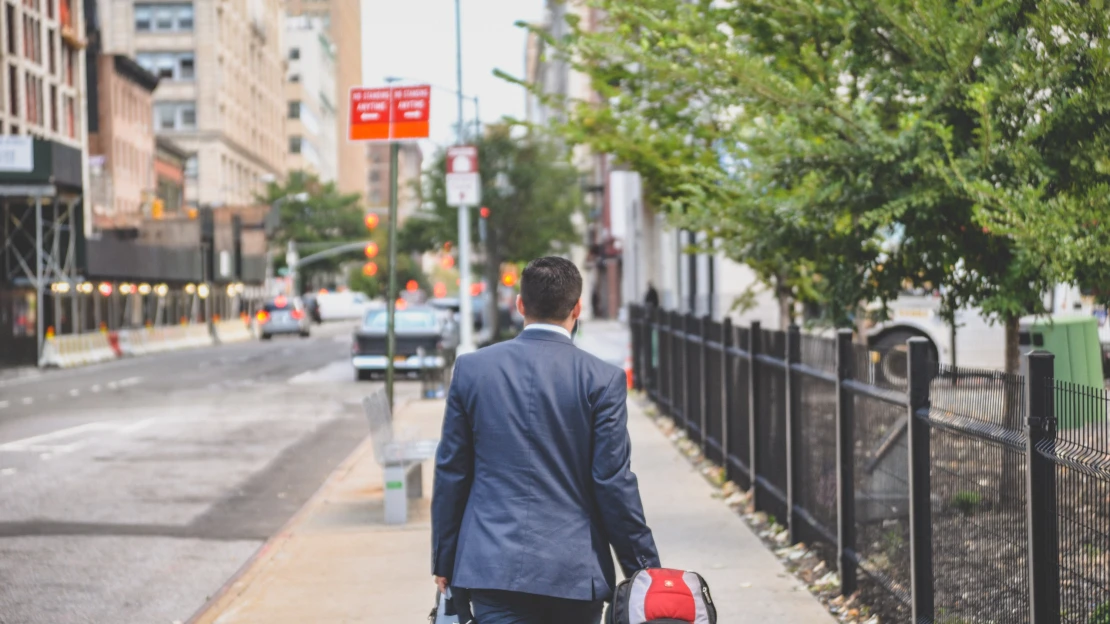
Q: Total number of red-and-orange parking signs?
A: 2